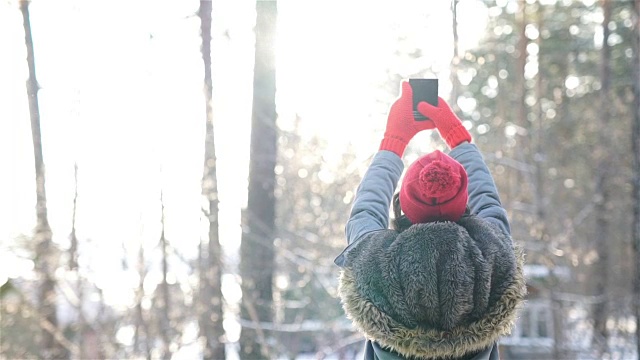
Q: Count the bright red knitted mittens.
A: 2